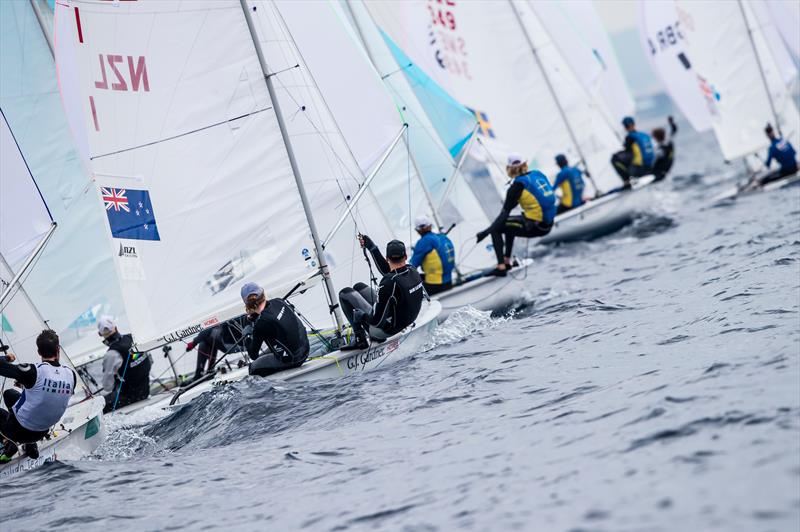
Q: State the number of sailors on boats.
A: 11